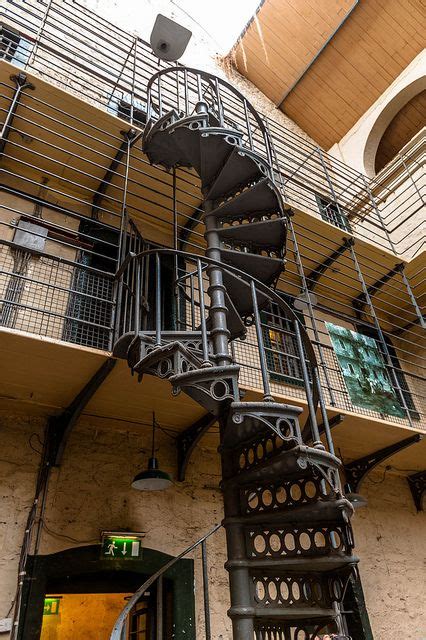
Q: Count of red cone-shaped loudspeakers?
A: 0